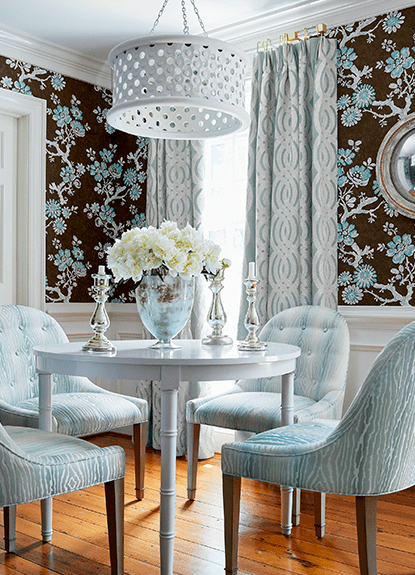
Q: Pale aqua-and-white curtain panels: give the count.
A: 2